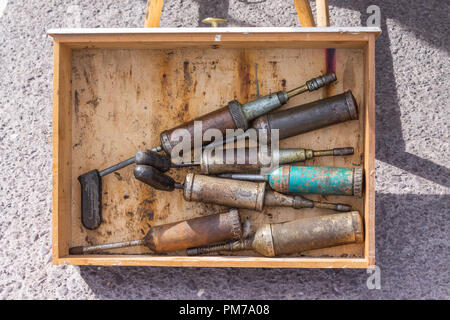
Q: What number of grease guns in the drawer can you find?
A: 7